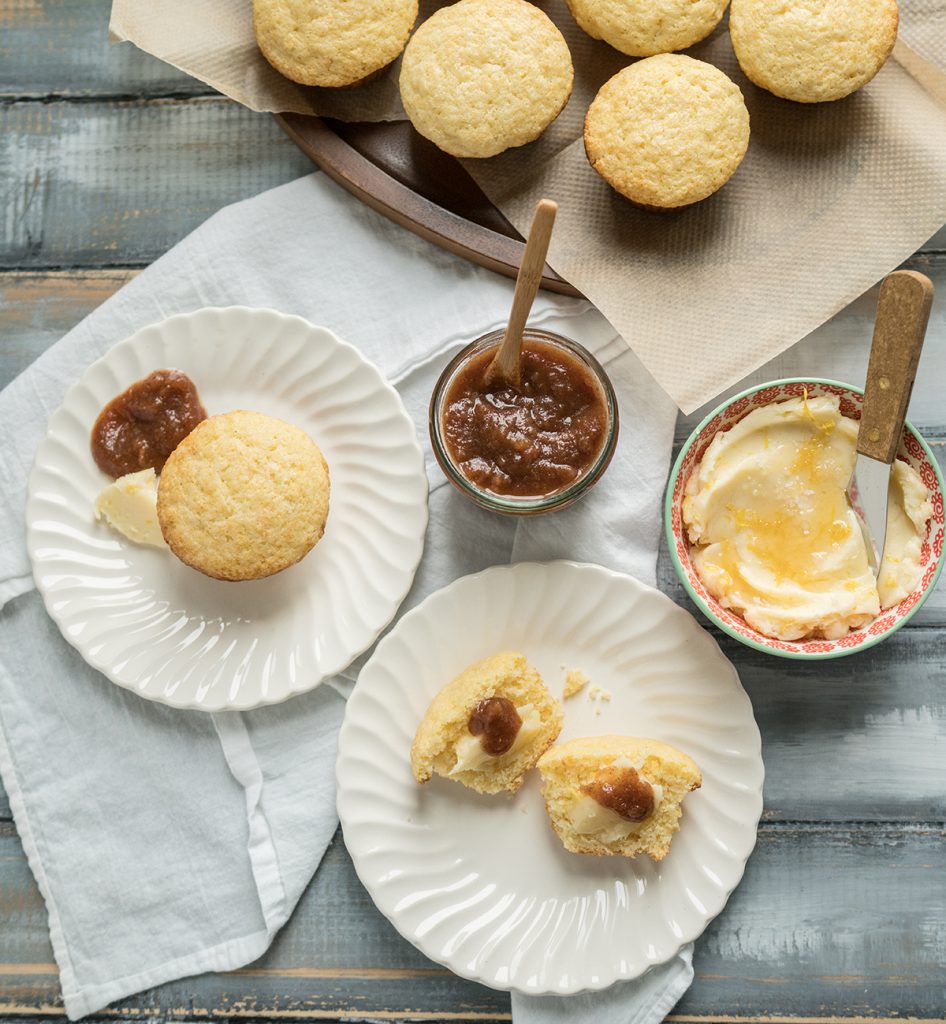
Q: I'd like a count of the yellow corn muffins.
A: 7